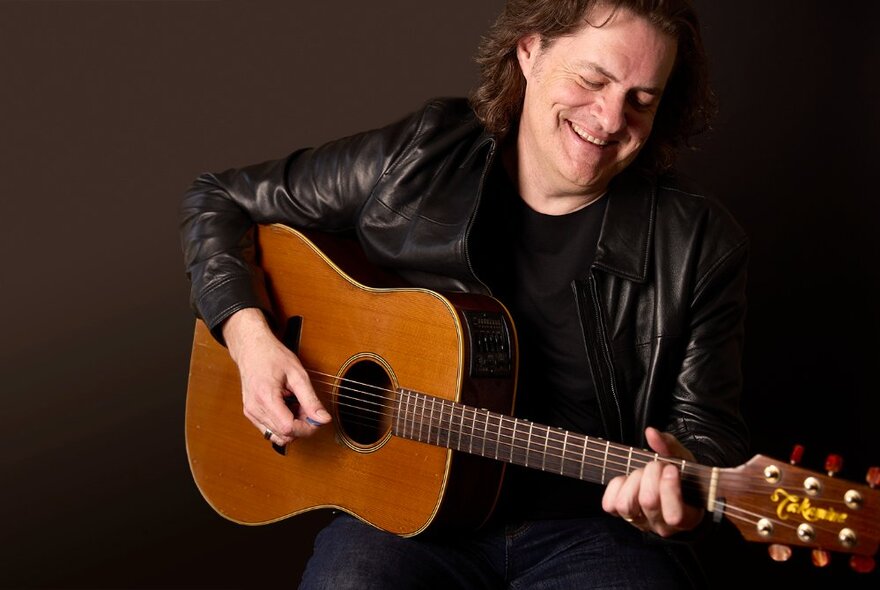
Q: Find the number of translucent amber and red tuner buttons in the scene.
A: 6